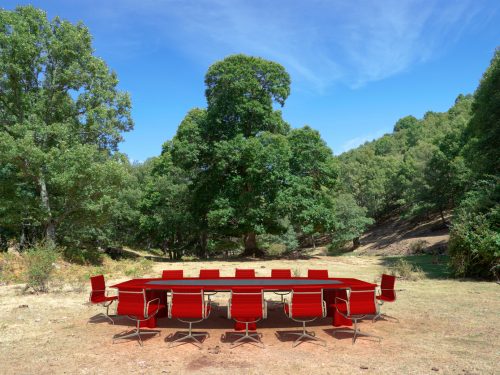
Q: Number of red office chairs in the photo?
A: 12